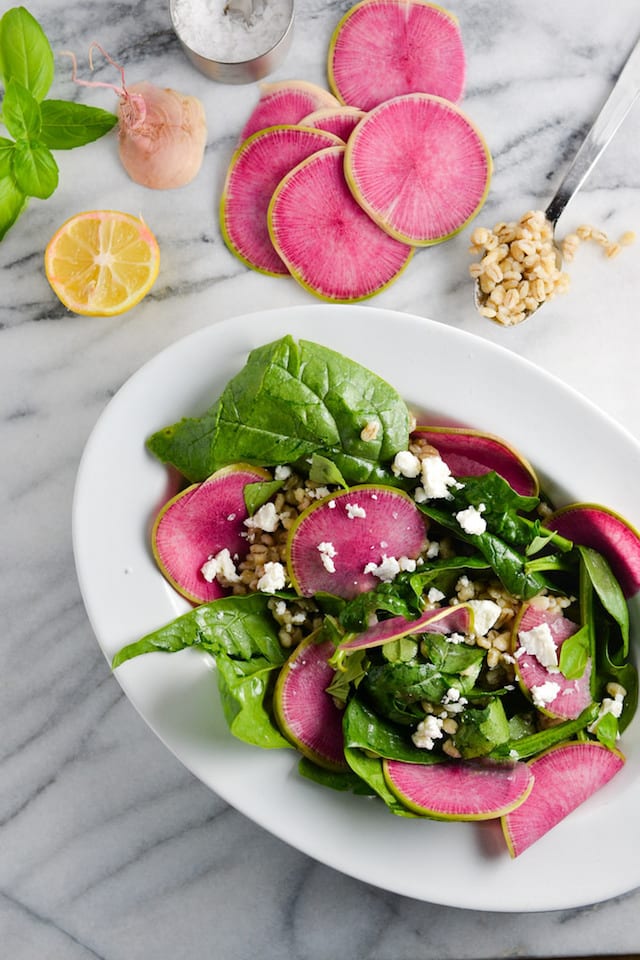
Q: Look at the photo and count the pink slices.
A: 15